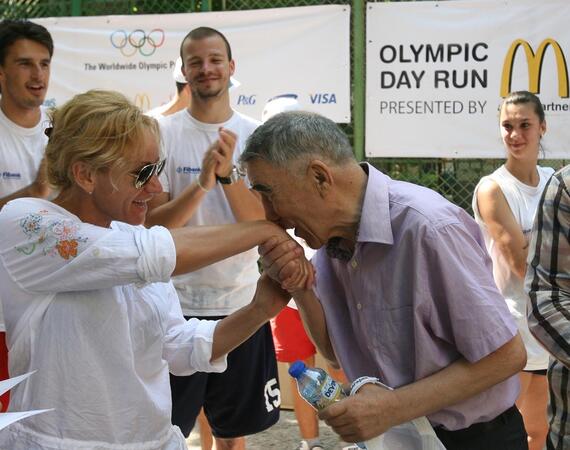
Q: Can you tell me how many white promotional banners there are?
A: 2